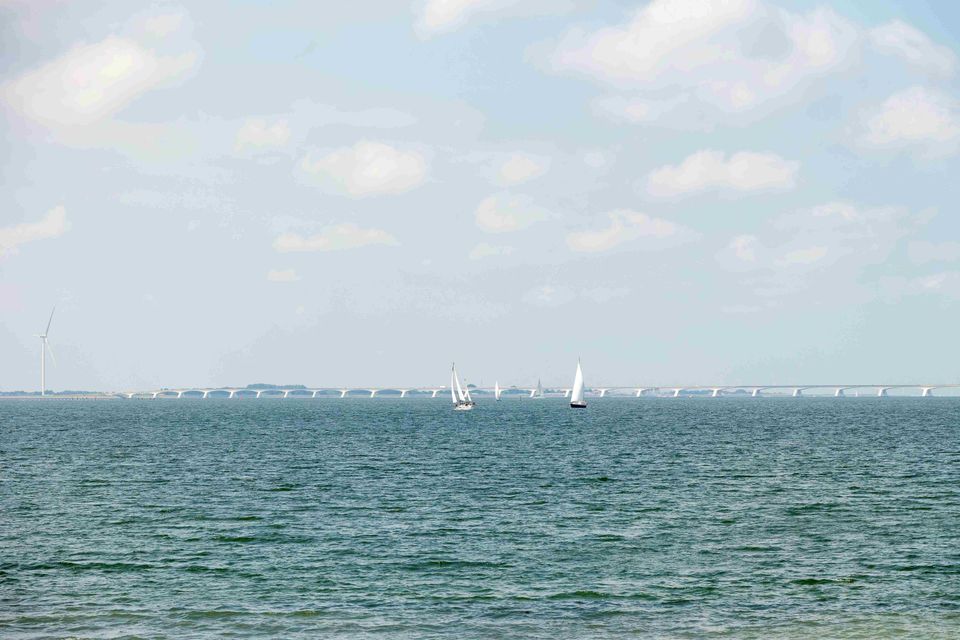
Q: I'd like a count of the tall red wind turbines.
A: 0